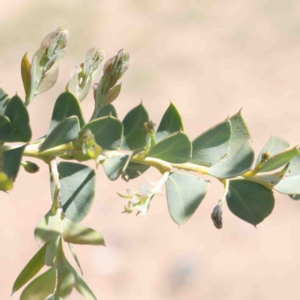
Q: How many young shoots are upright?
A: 3